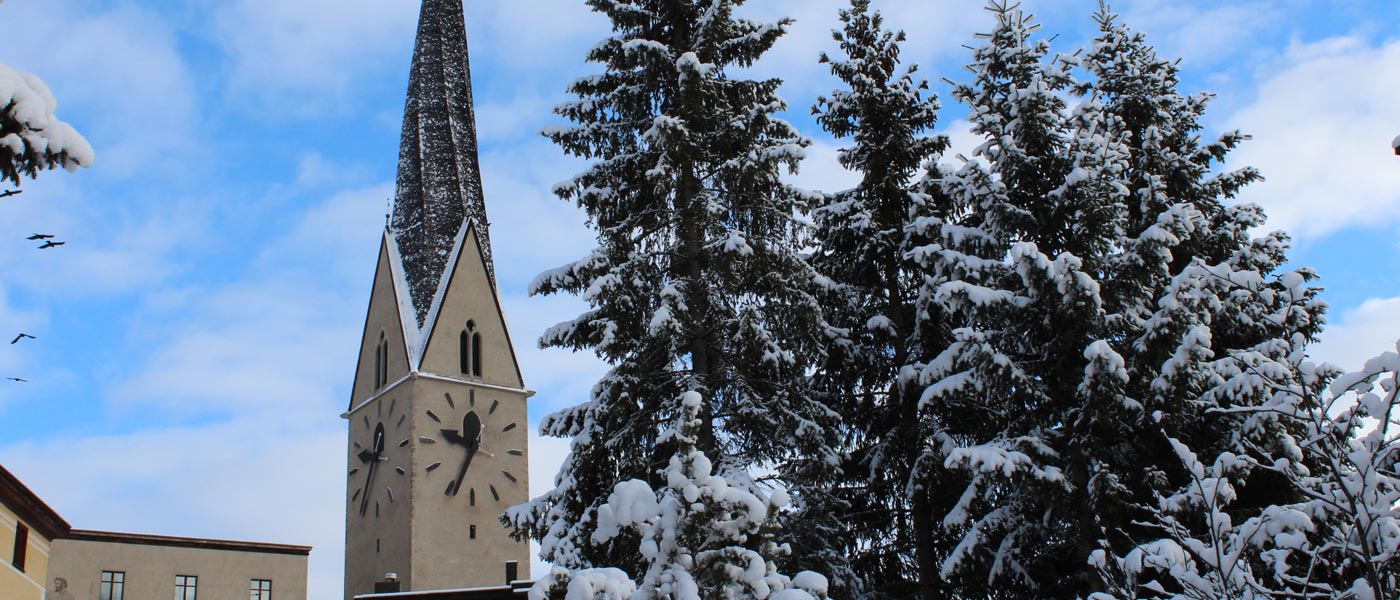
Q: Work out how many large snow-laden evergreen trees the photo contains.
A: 4